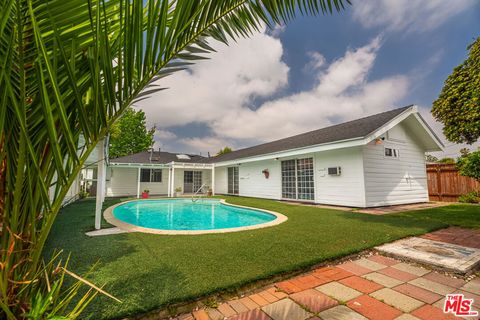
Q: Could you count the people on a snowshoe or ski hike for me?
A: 0